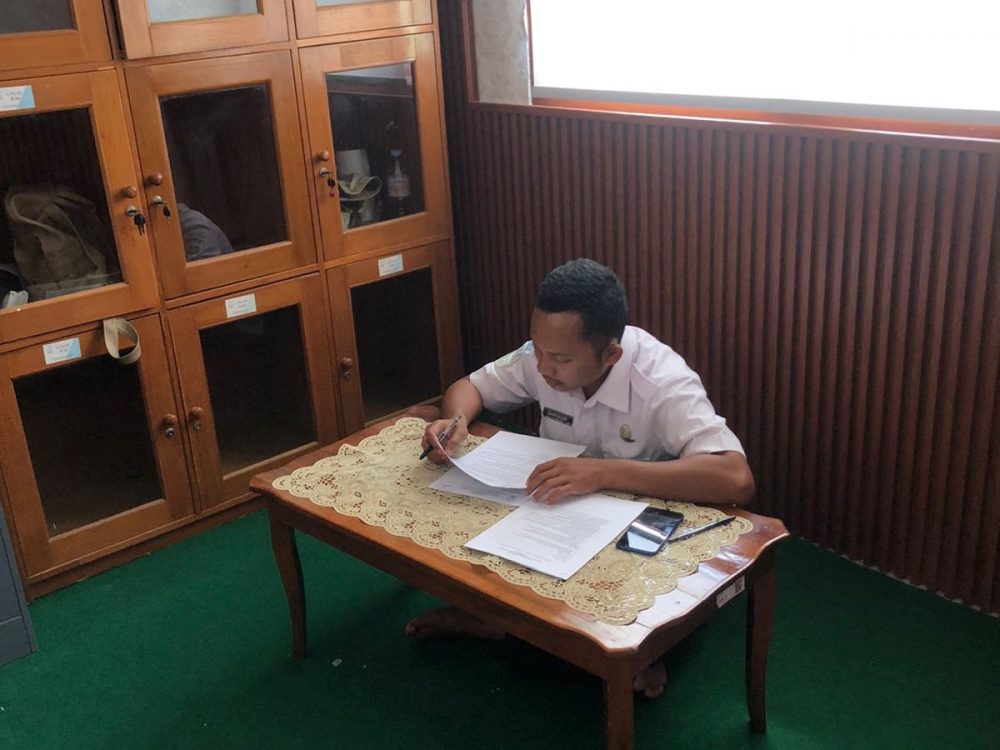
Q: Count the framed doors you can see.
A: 9